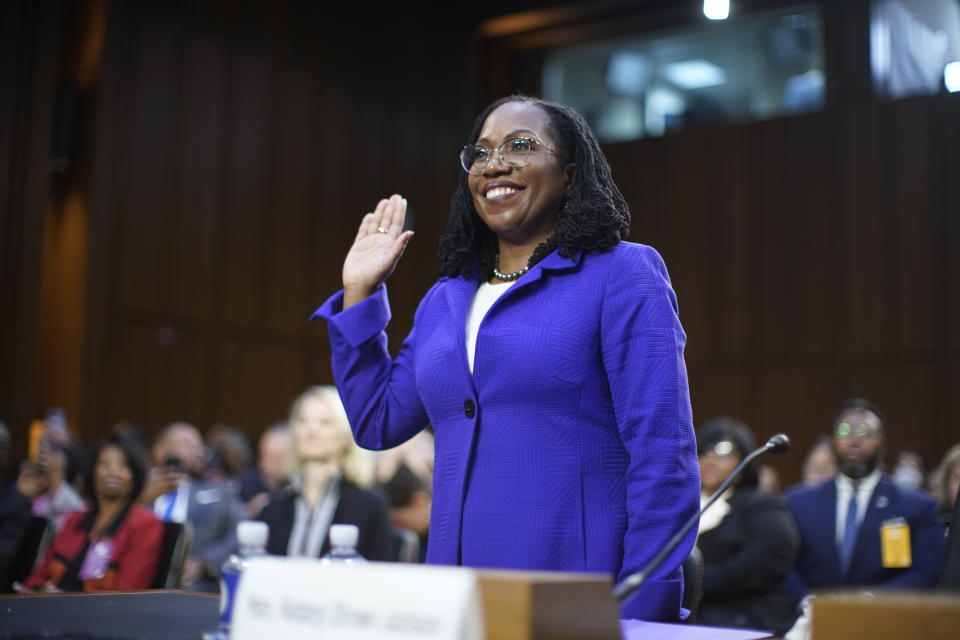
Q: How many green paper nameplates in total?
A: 0